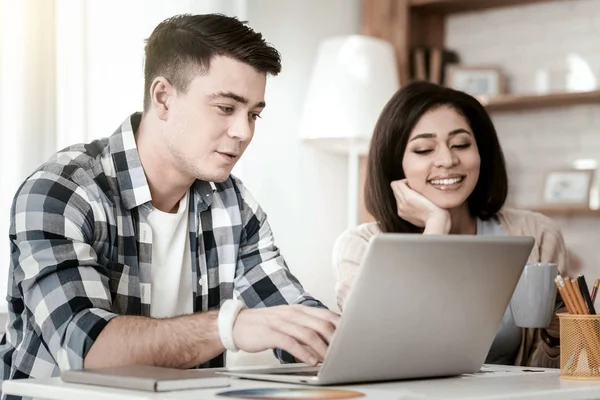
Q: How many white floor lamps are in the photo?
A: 1